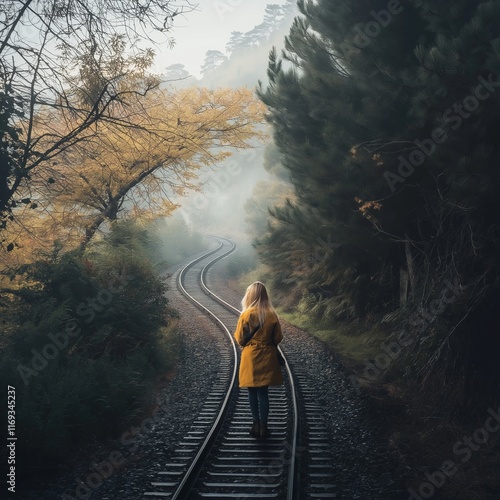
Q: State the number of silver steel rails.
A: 2